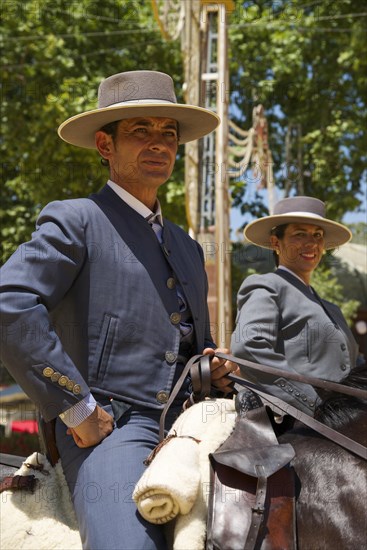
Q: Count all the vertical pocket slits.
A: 2